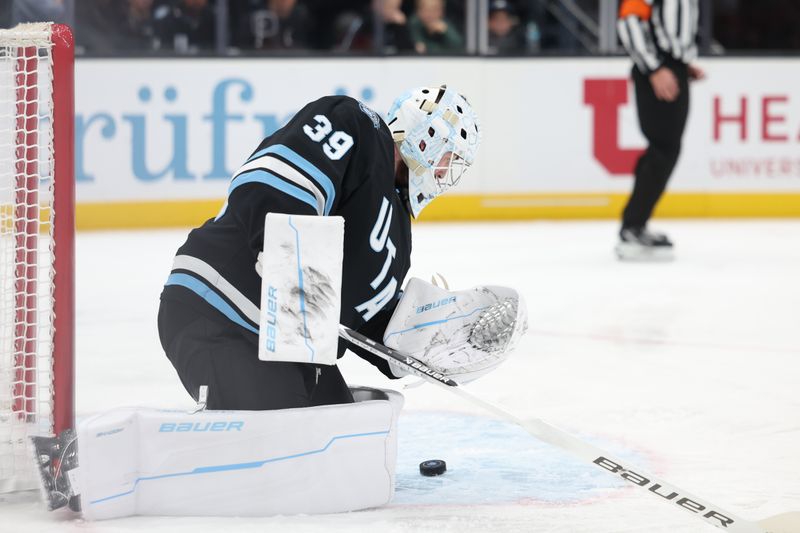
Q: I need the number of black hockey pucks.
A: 1